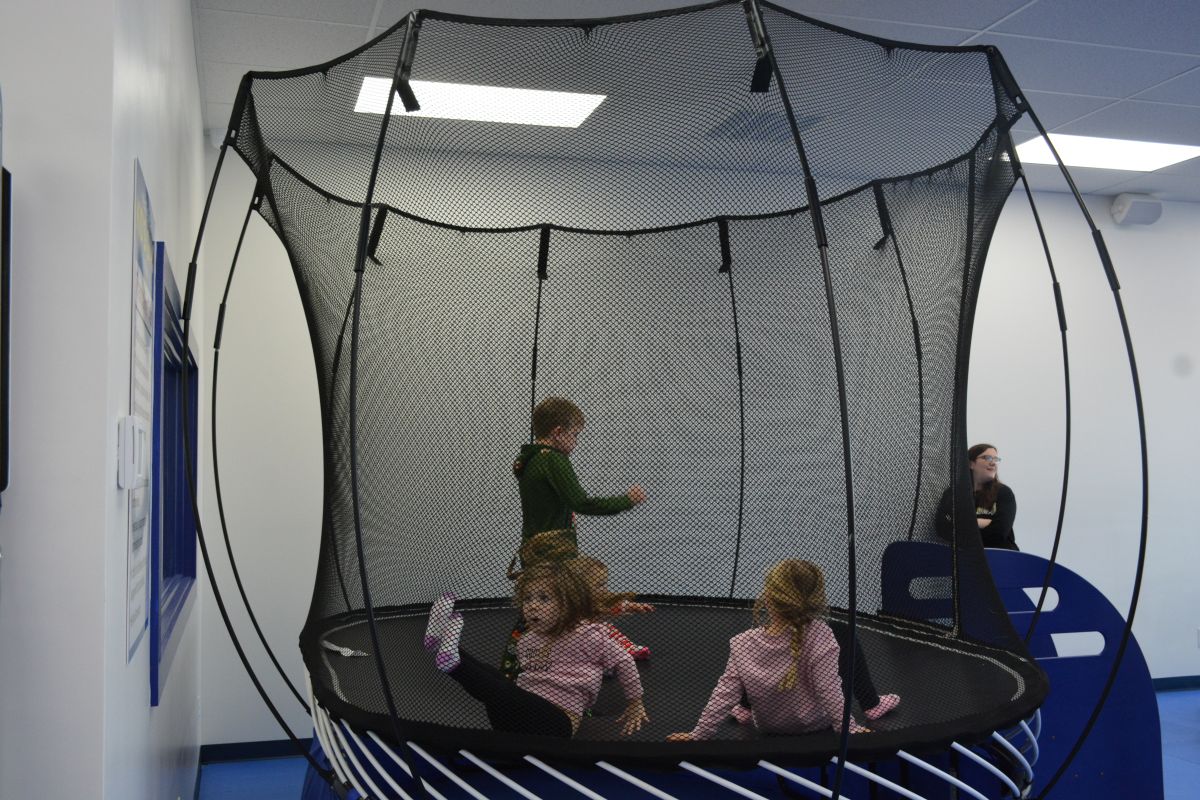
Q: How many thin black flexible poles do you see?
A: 10